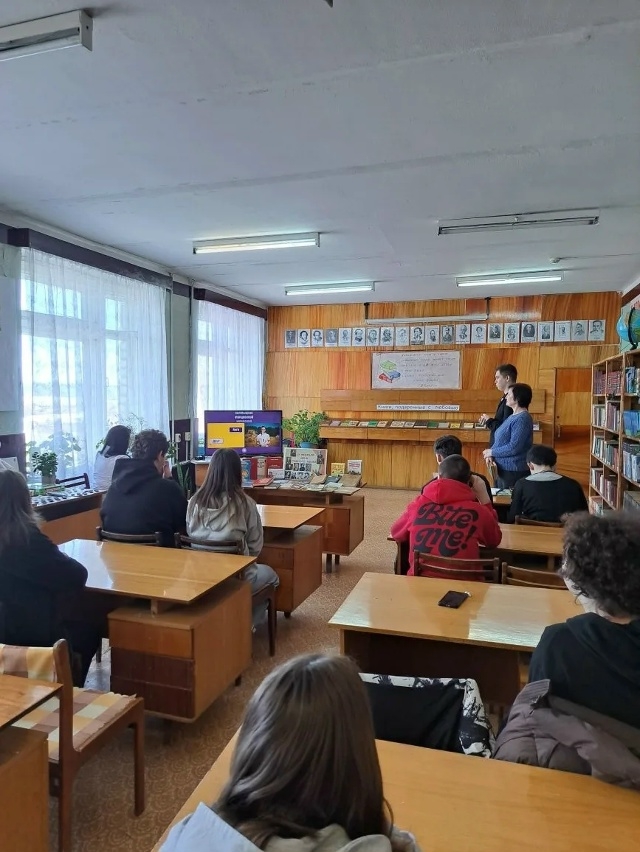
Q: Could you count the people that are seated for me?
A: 9